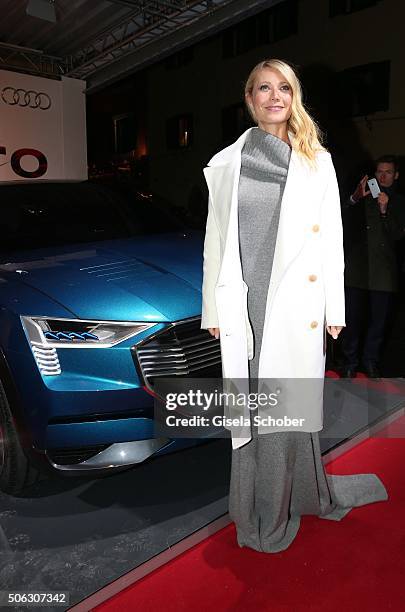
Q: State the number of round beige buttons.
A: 3